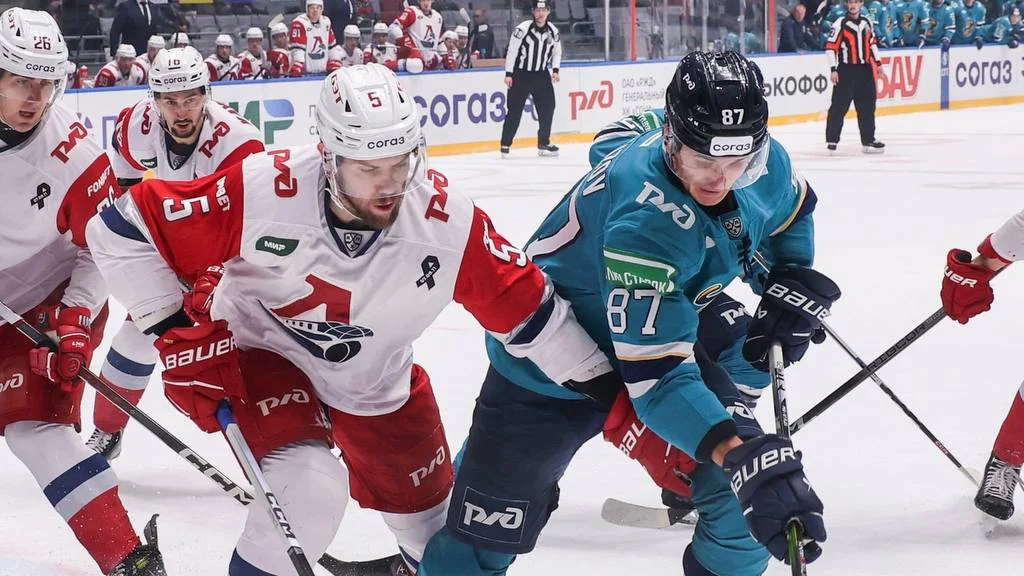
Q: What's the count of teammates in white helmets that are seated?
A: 10